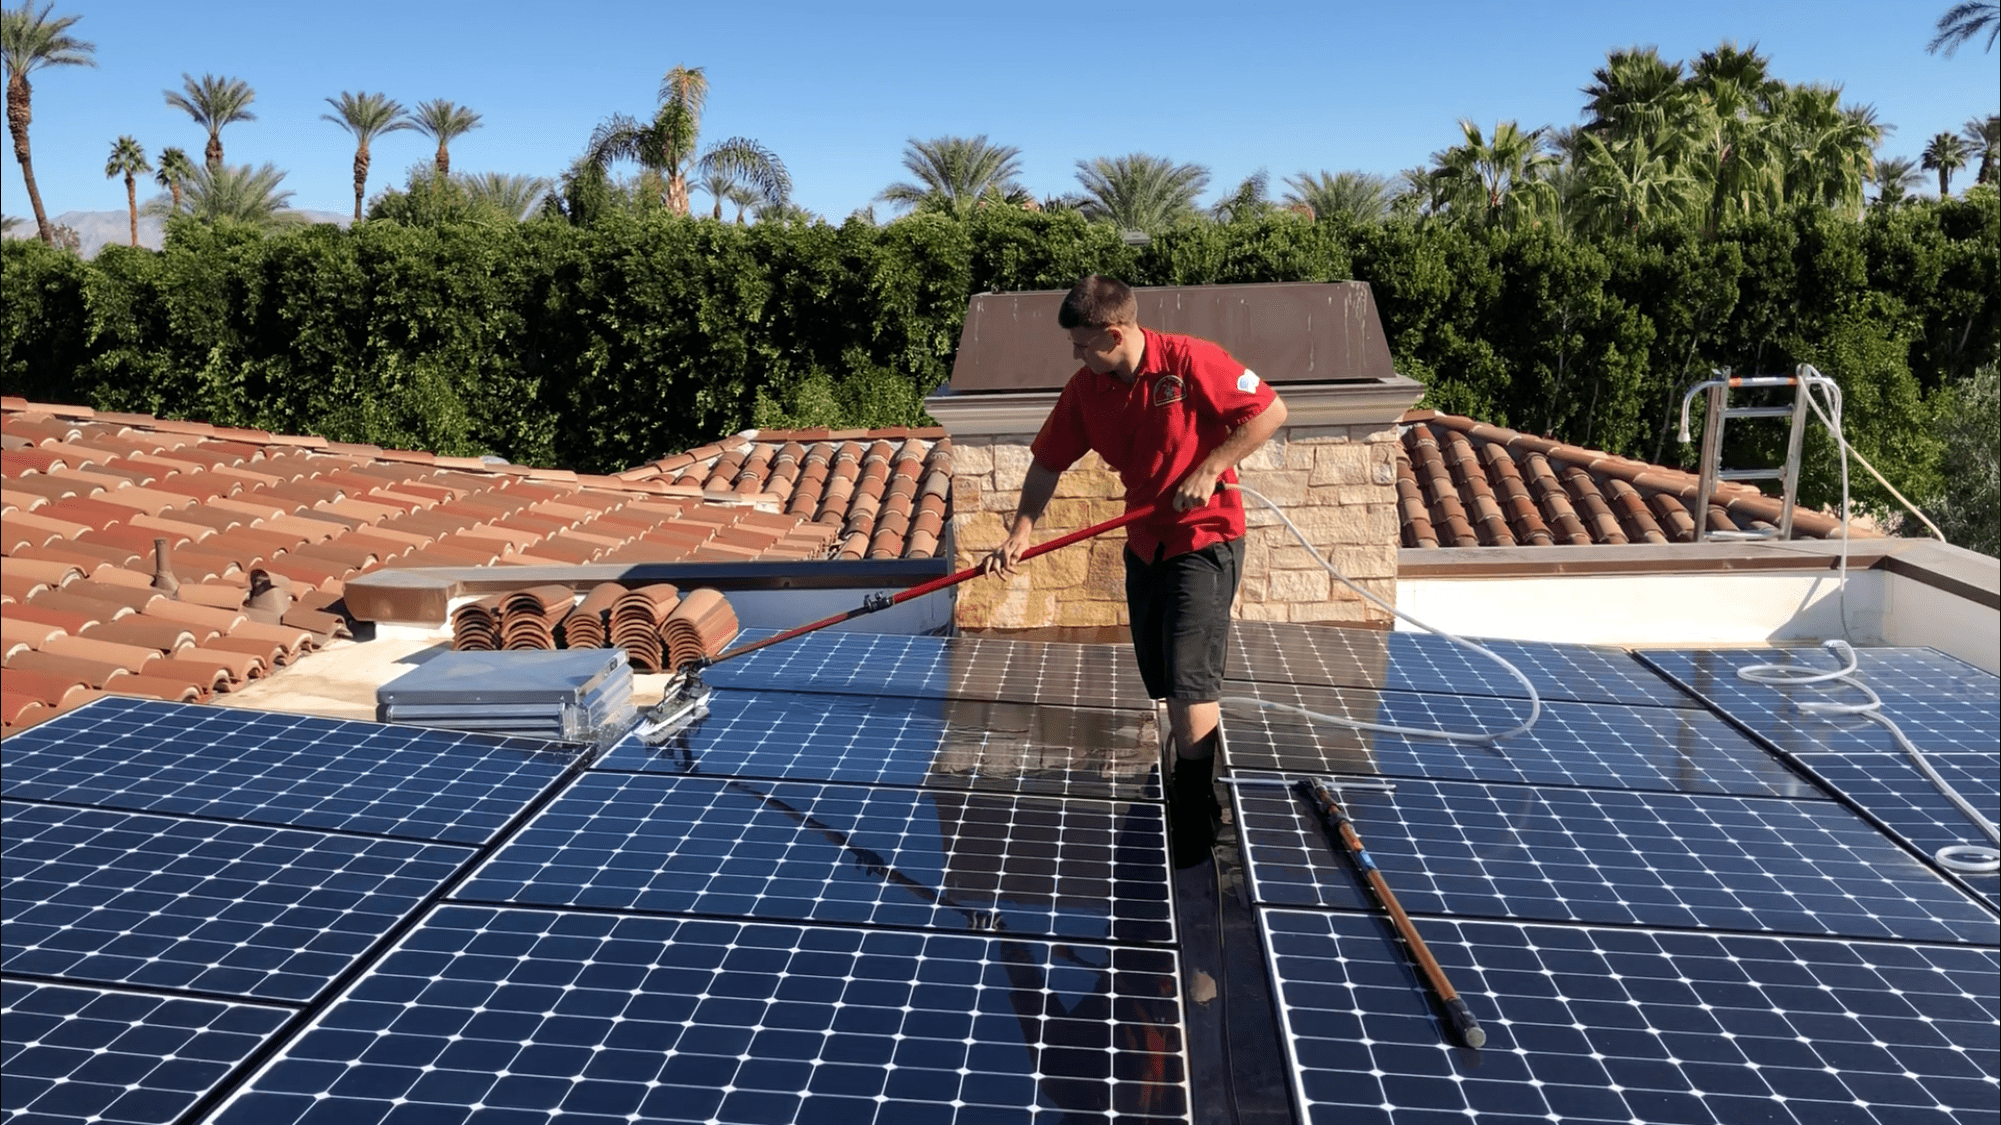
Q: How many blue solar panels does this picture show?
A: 13